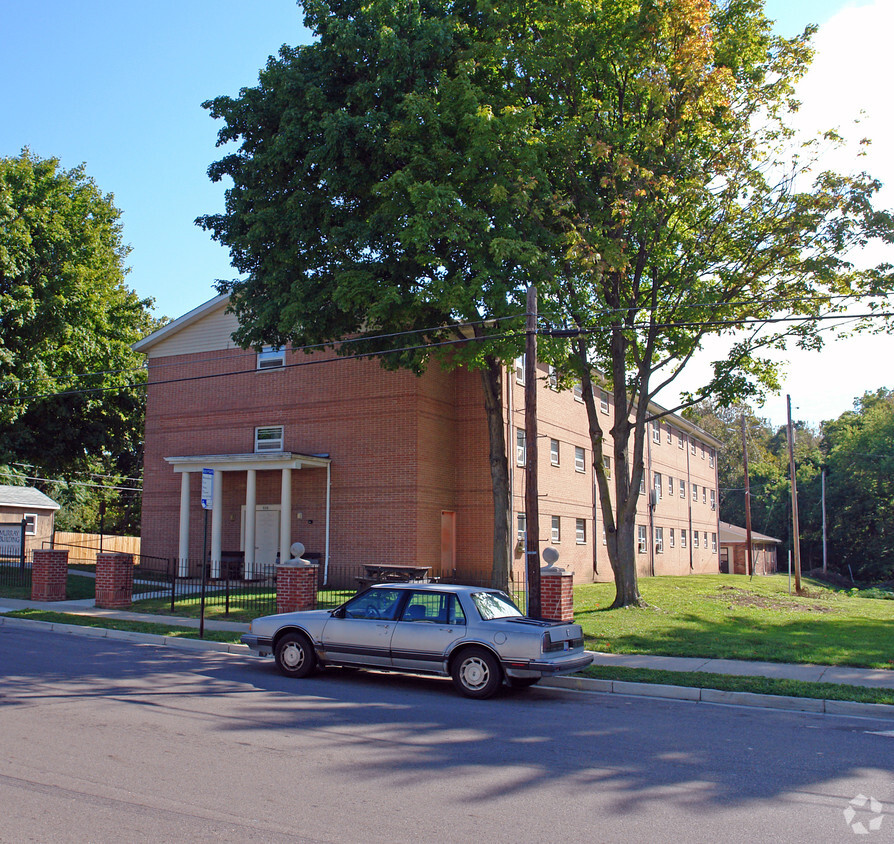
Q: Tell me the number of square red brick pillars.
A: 4